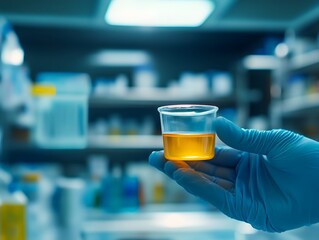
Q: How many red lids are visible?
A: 0